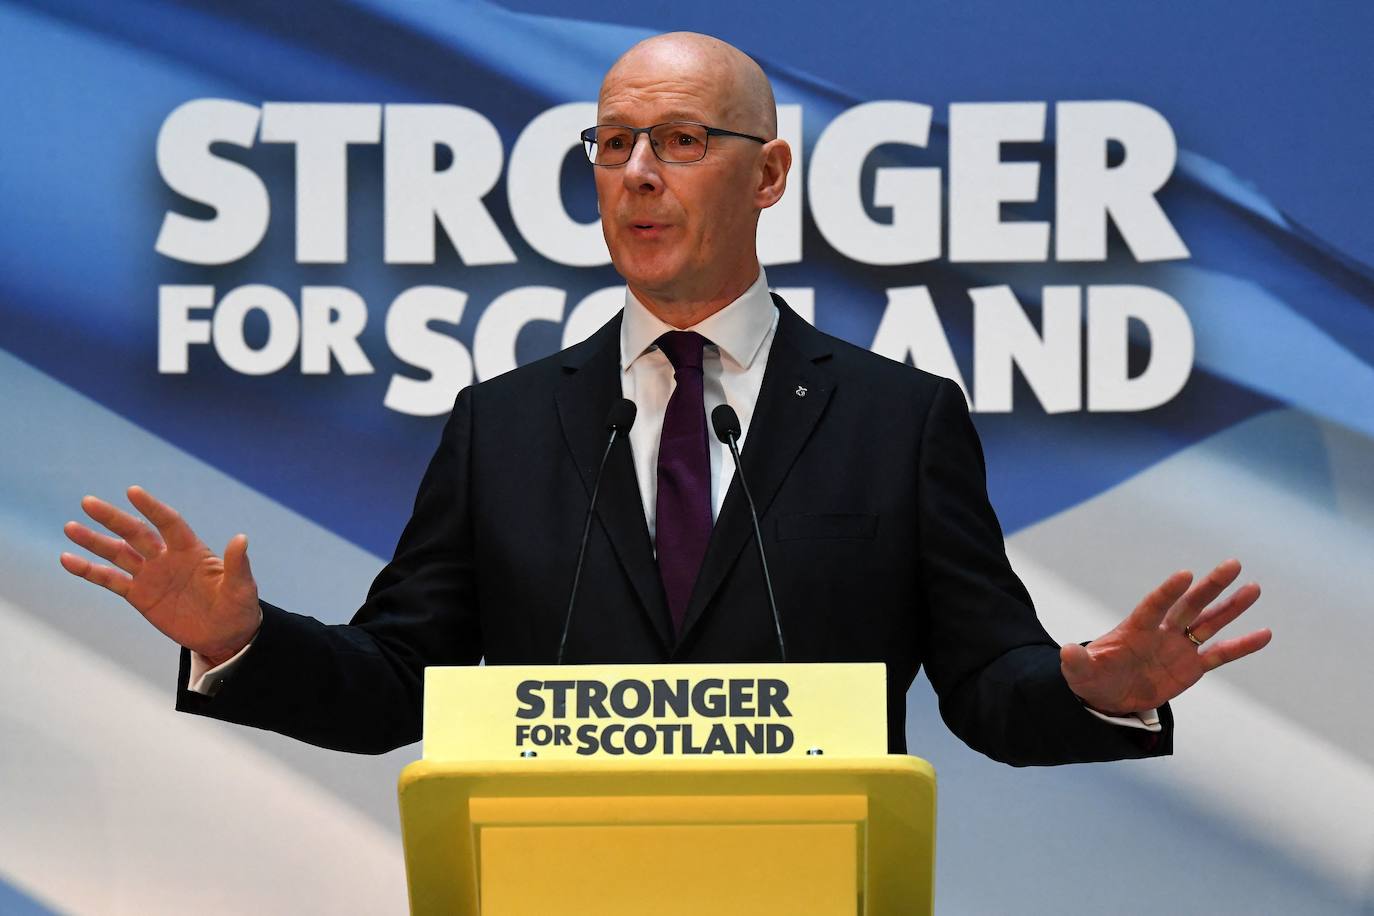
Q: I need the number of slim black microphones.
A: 2